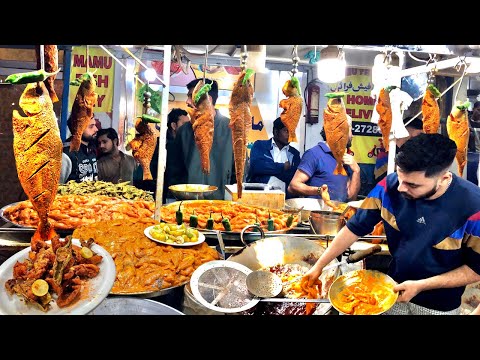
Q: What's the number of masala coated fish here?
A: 11